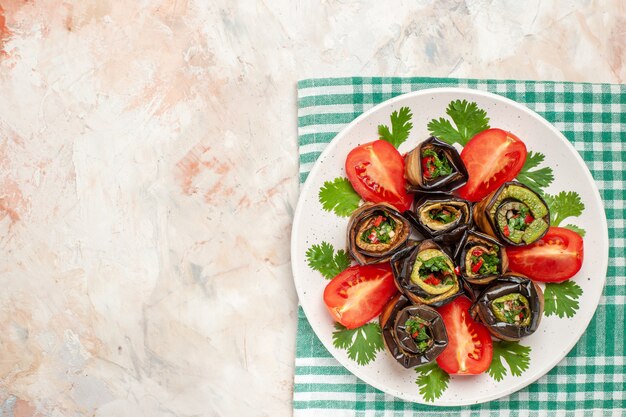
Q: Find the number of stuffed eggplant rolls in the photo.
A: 8